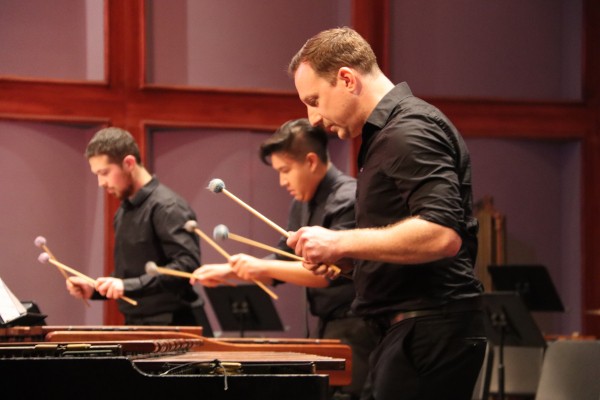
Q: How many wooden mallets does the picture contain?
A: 6